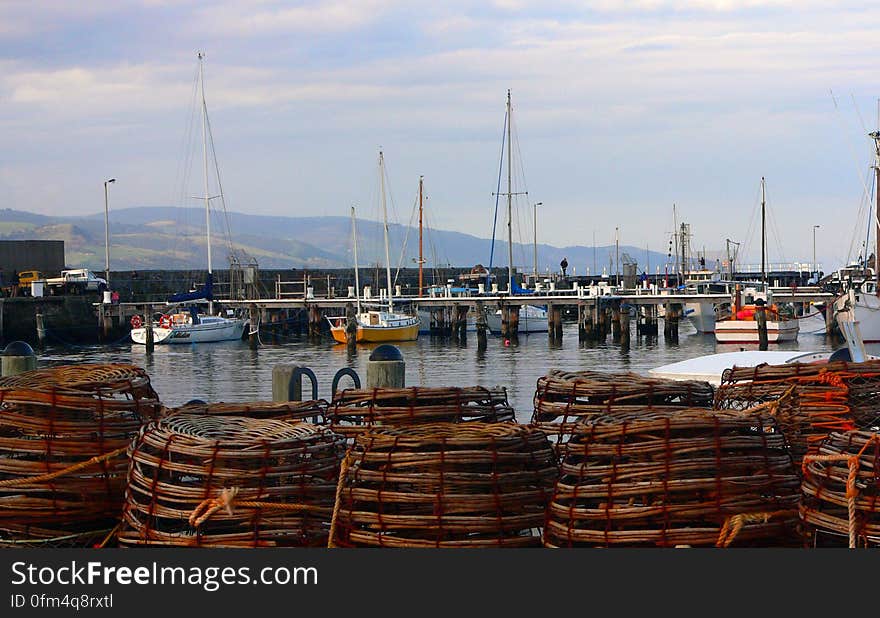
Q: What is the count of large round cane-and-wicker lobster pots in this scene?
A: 9